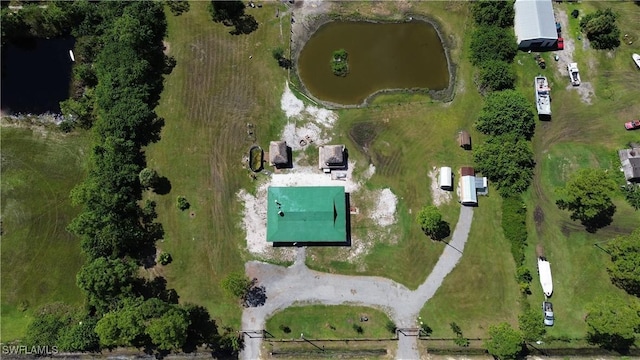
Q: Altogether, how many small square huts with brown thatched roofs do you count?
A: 2